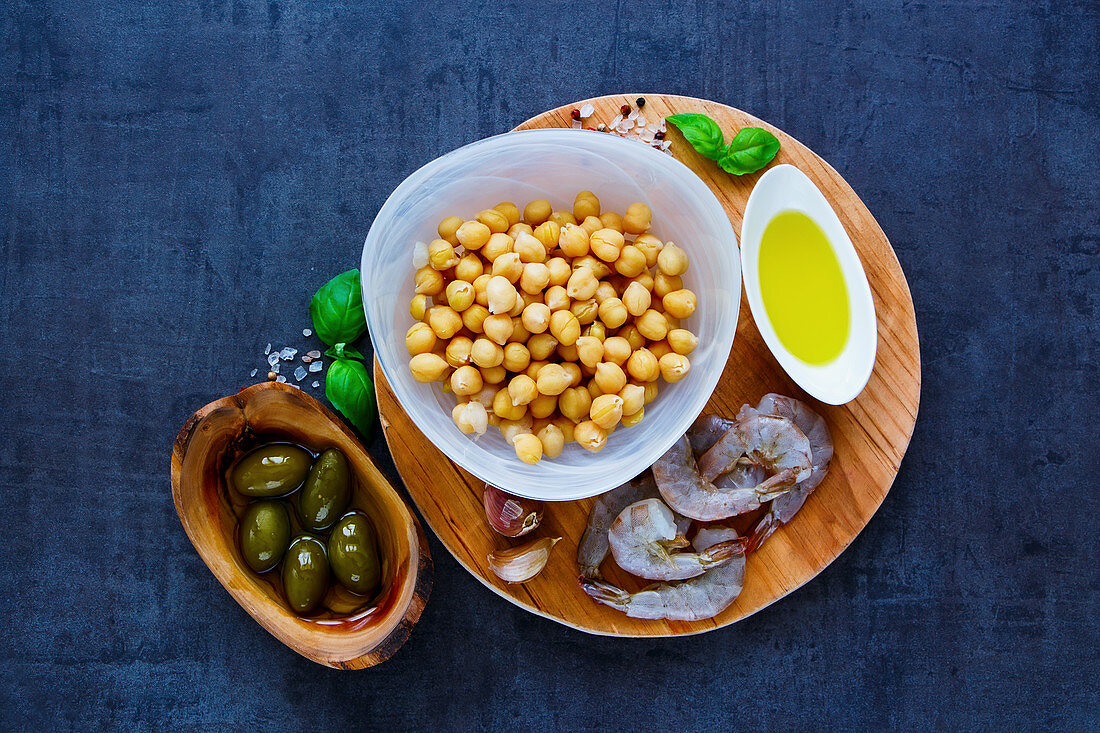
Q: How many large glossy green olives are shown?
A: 5